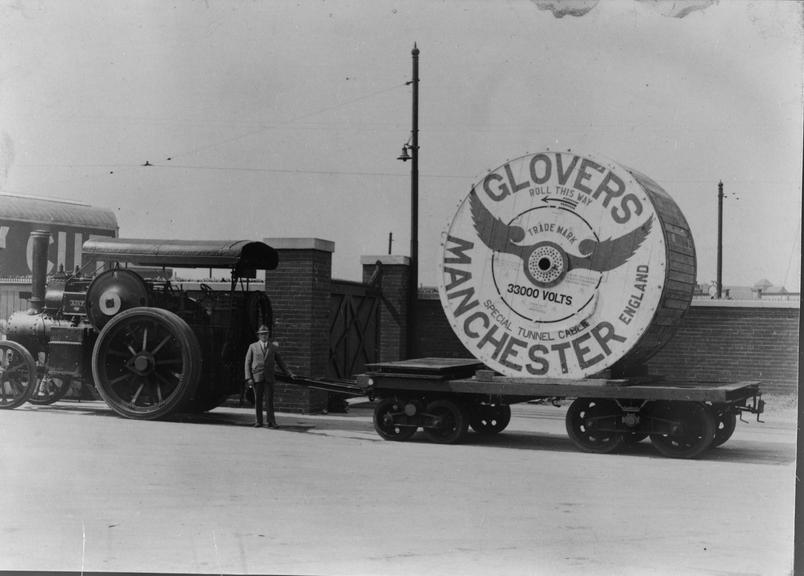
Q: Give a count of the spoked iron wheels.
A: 3